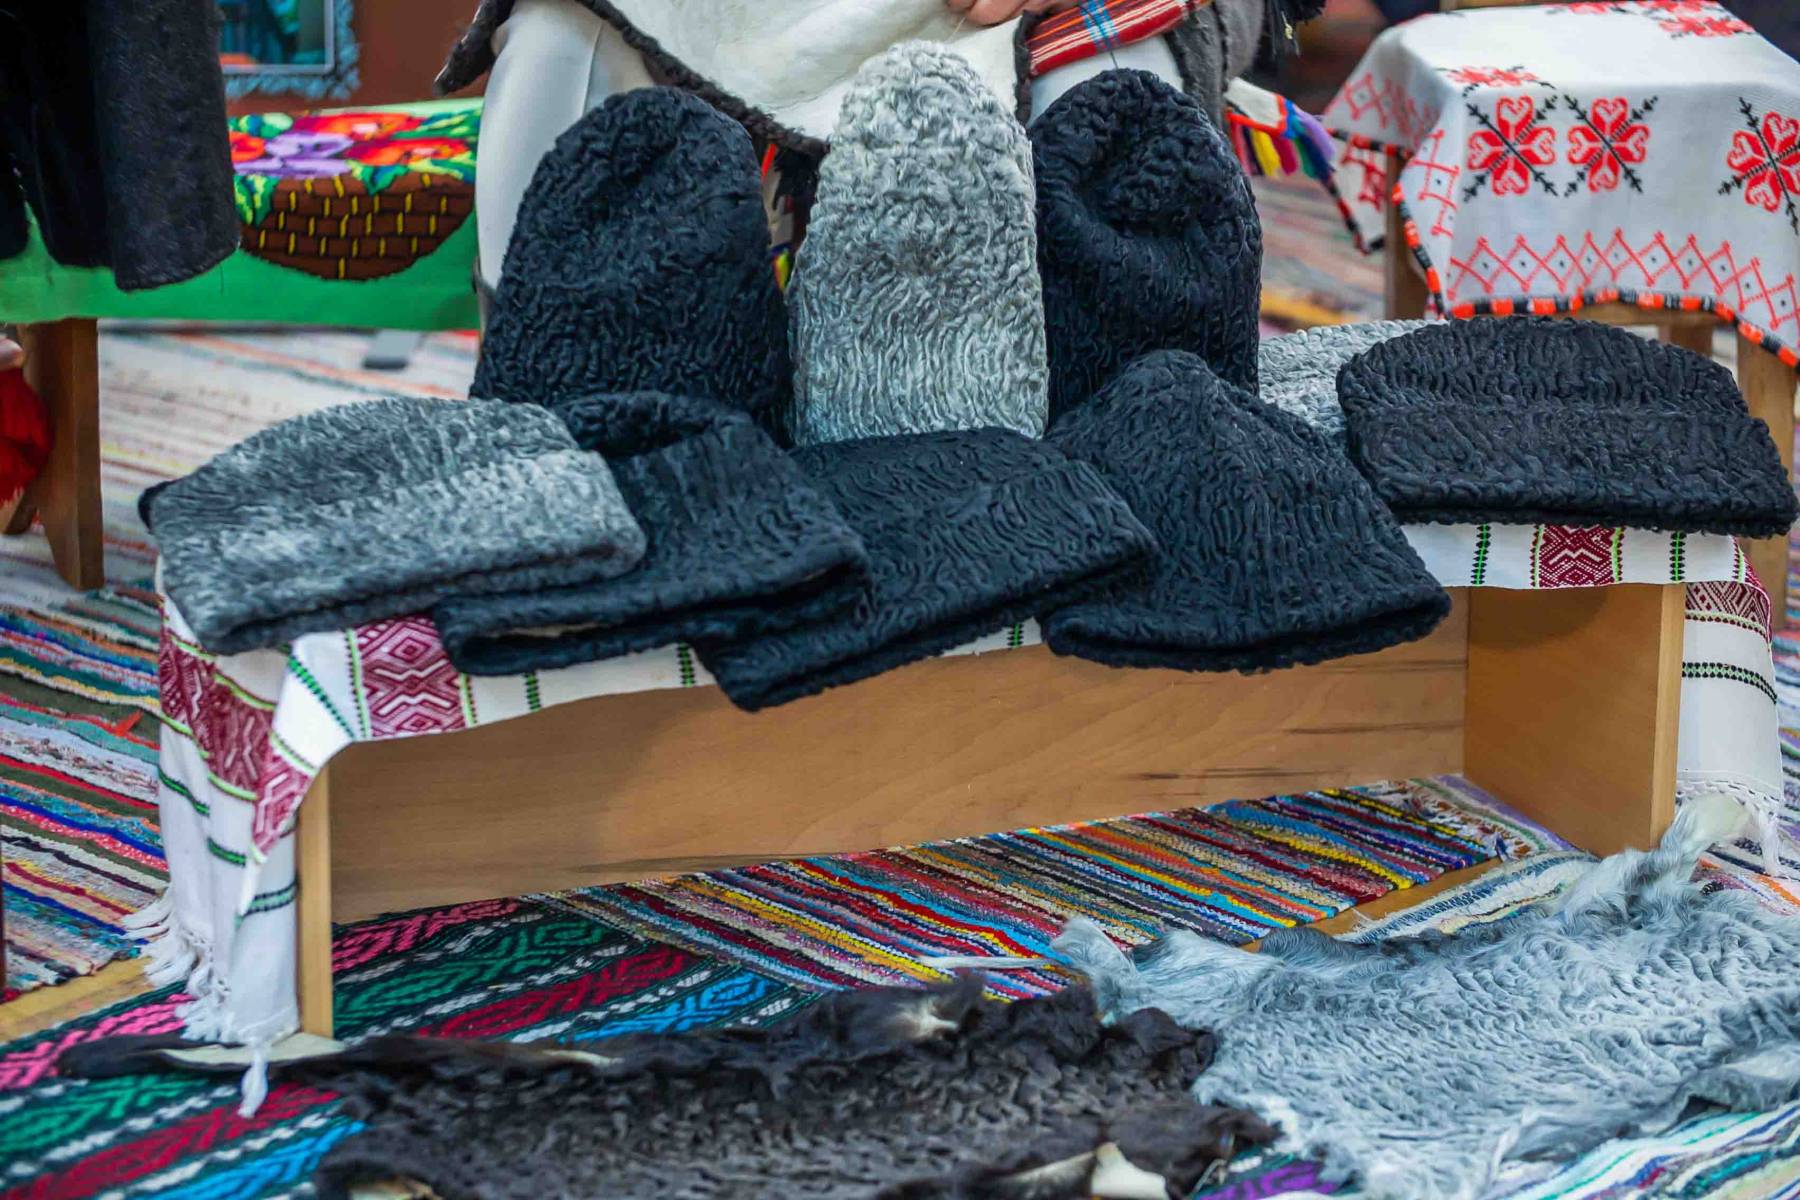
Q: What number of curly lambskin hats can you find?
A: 9